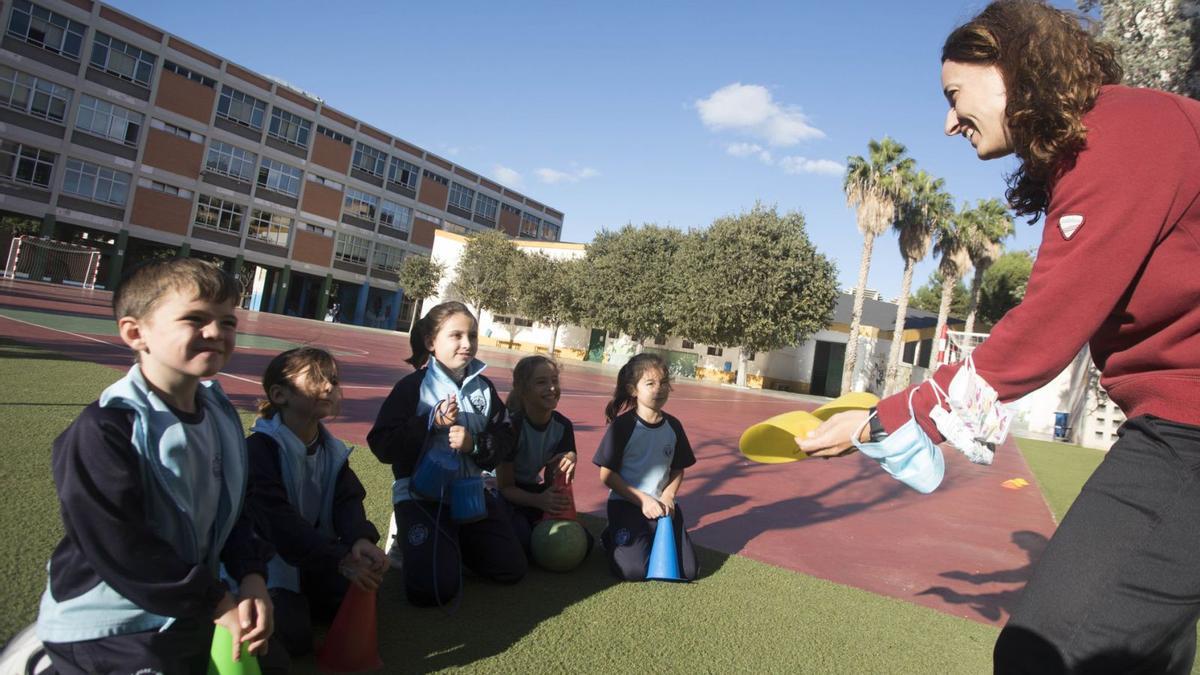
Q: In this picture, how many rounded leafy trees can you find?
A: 5